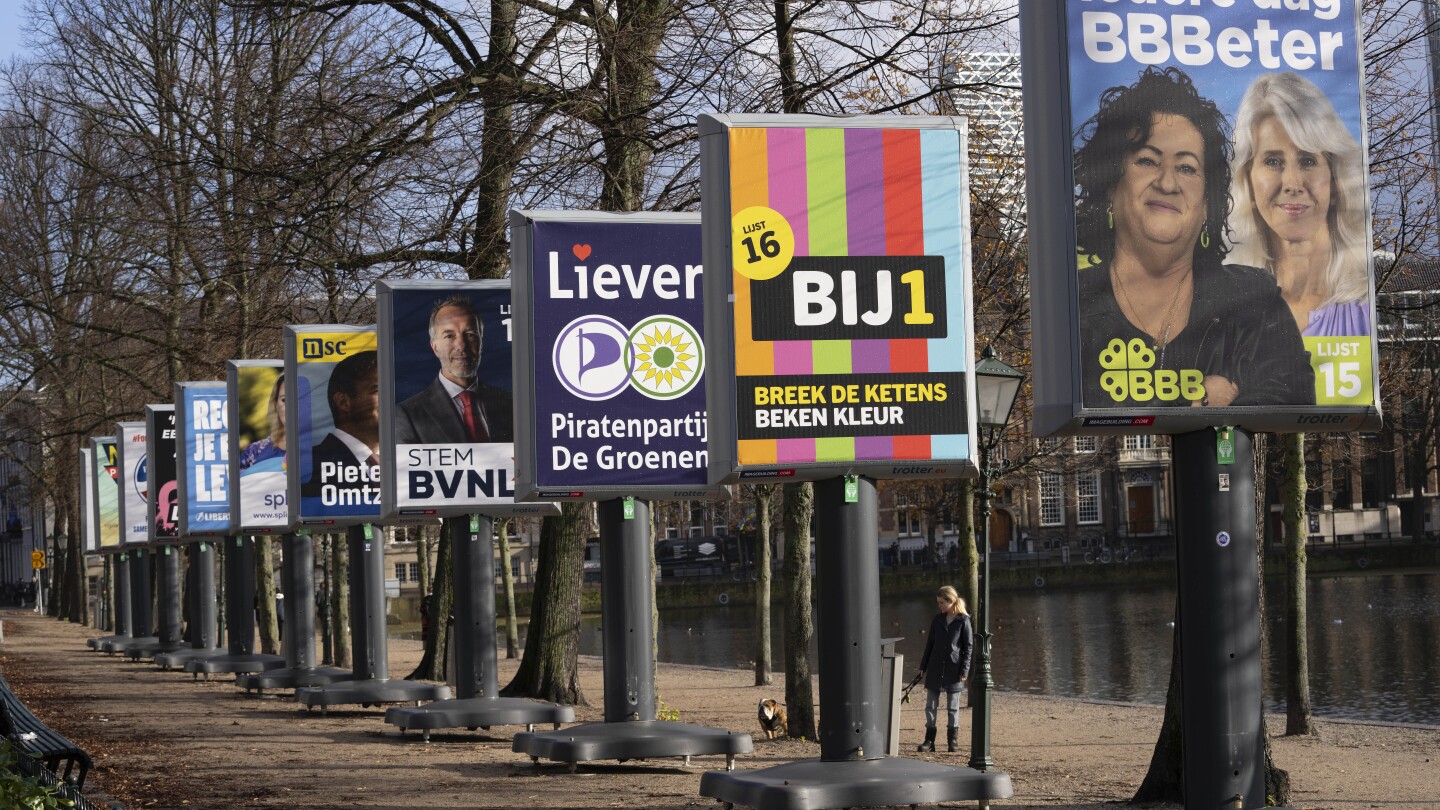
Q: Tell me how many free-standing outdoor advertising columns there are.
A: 11